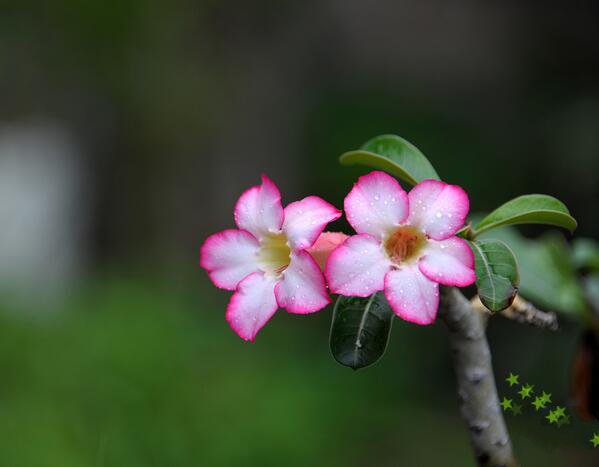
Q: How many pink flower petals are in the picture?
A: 10